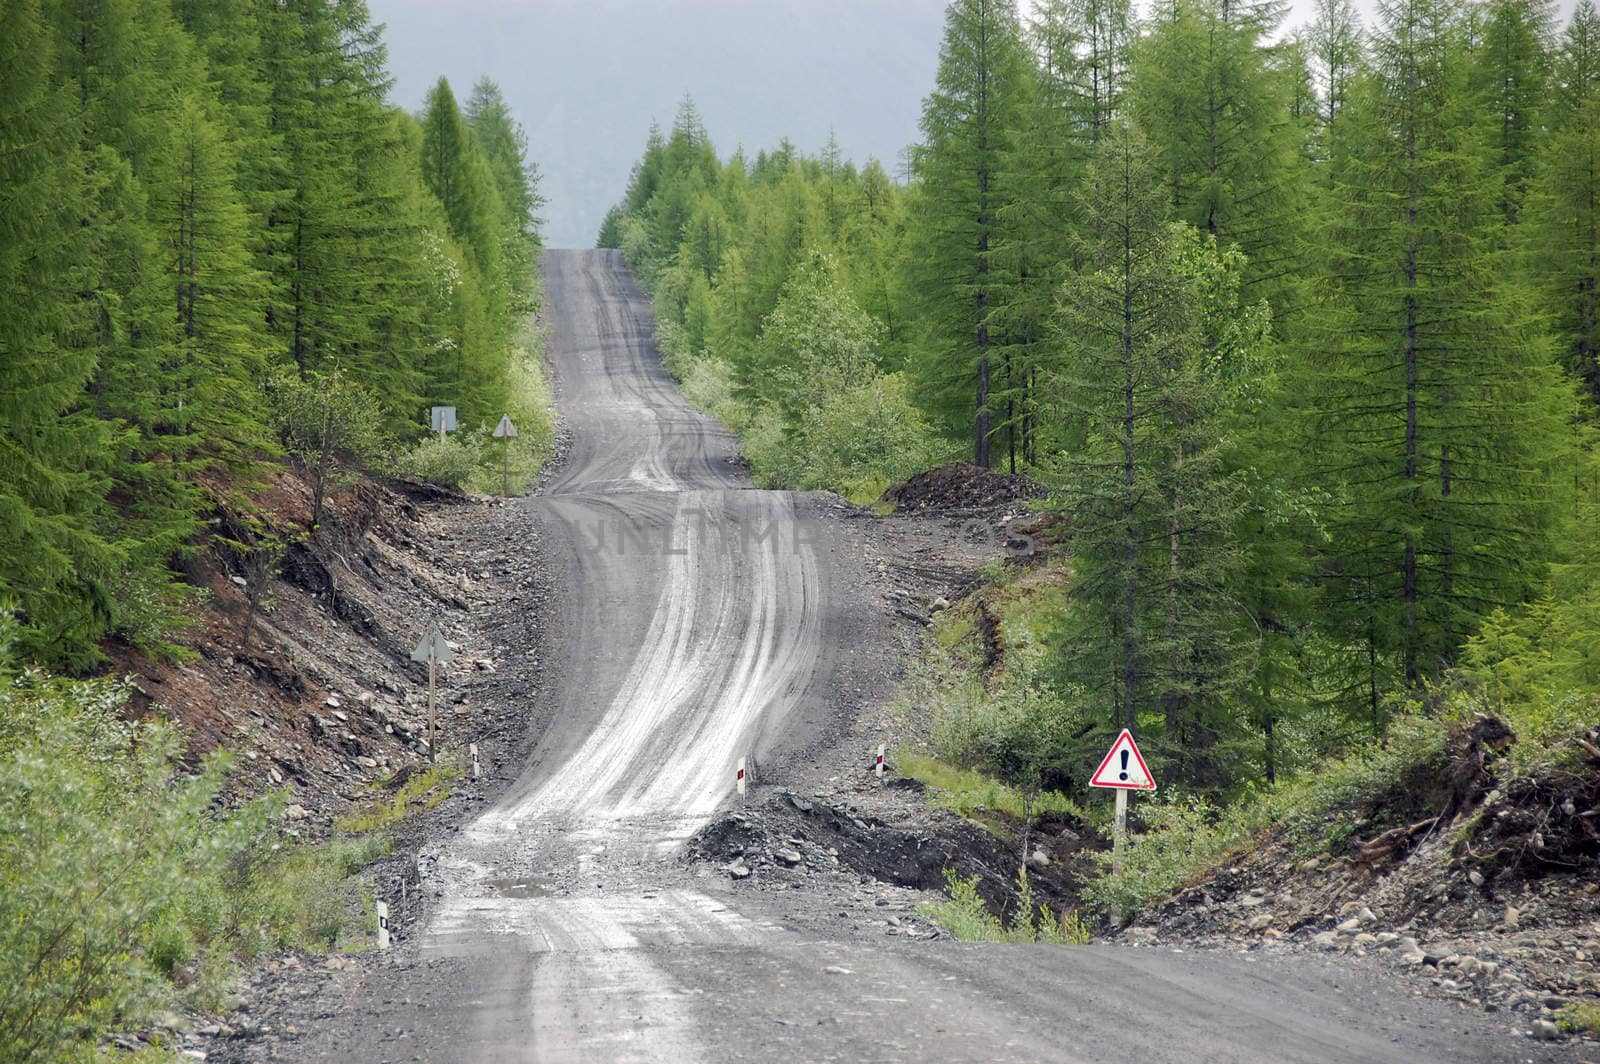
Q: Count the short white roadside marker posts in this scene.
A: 4